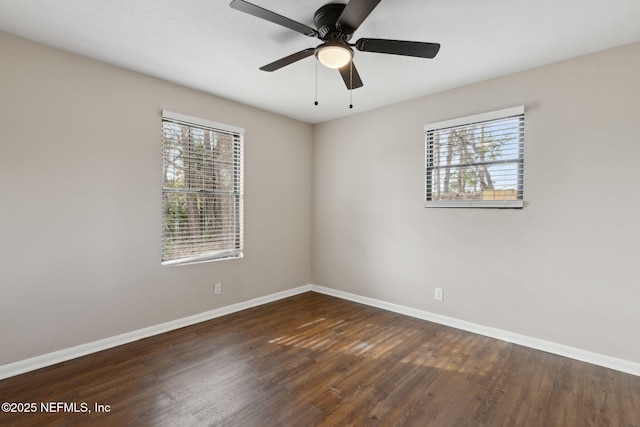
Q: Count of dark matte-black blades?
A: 5